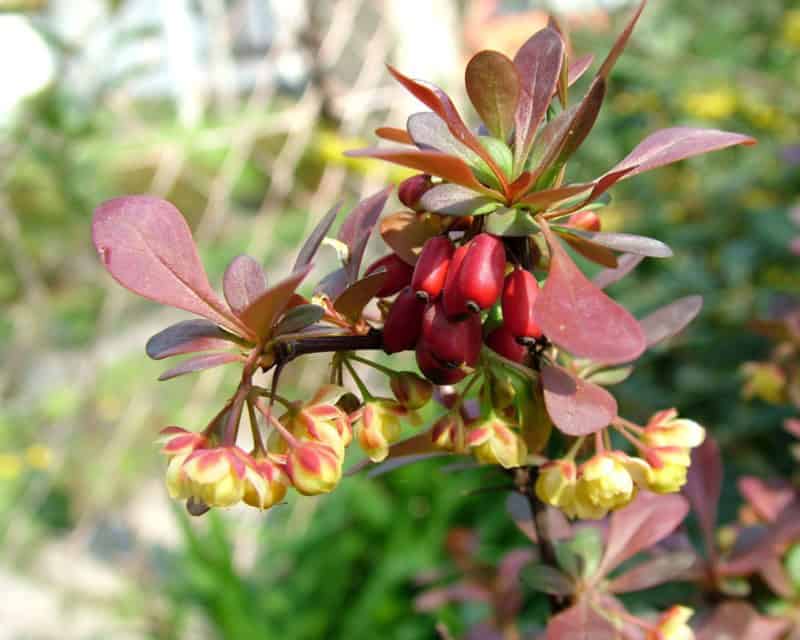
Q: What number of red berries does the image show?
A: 11